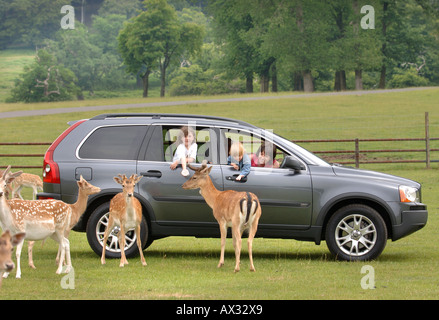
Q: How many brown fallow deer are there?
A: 6